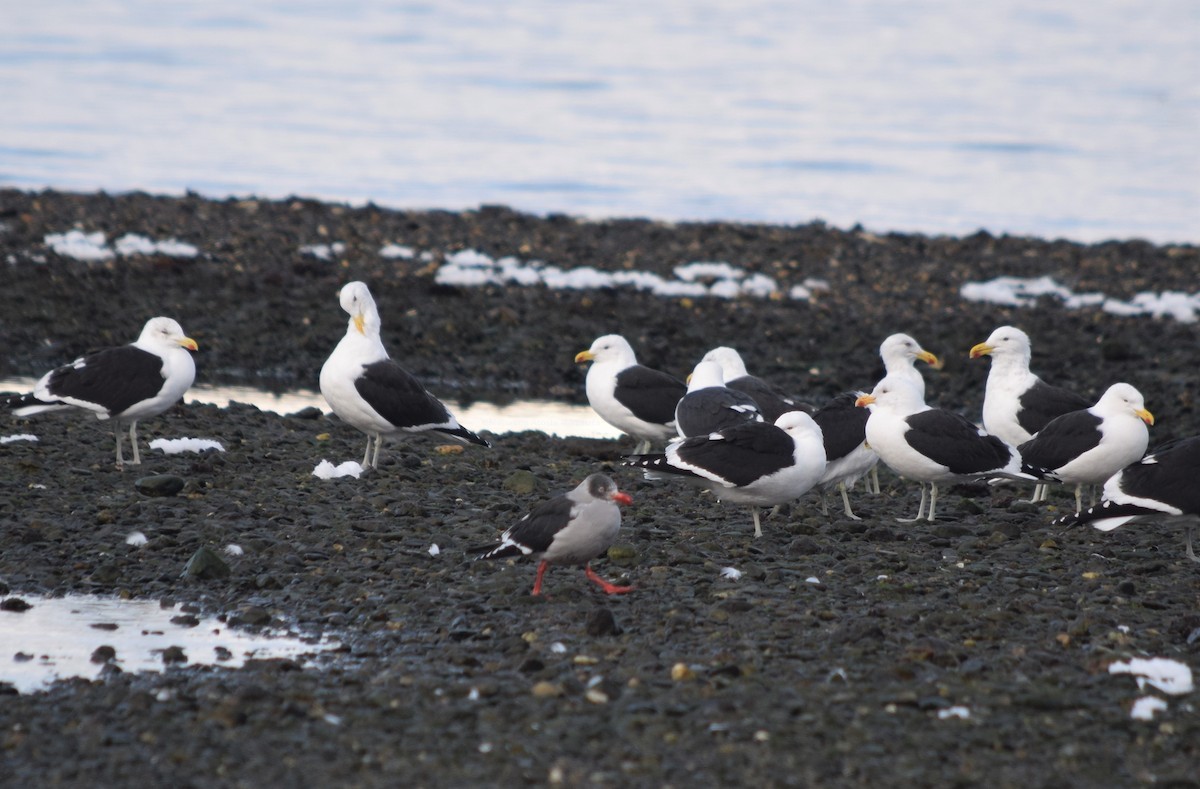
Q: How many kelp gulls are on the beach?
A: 12